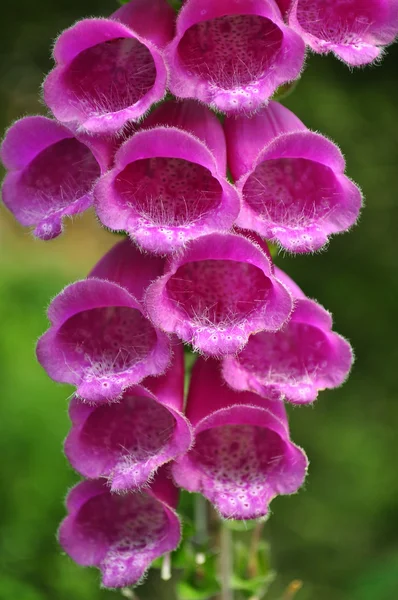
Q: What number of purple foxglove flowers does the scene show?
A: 12